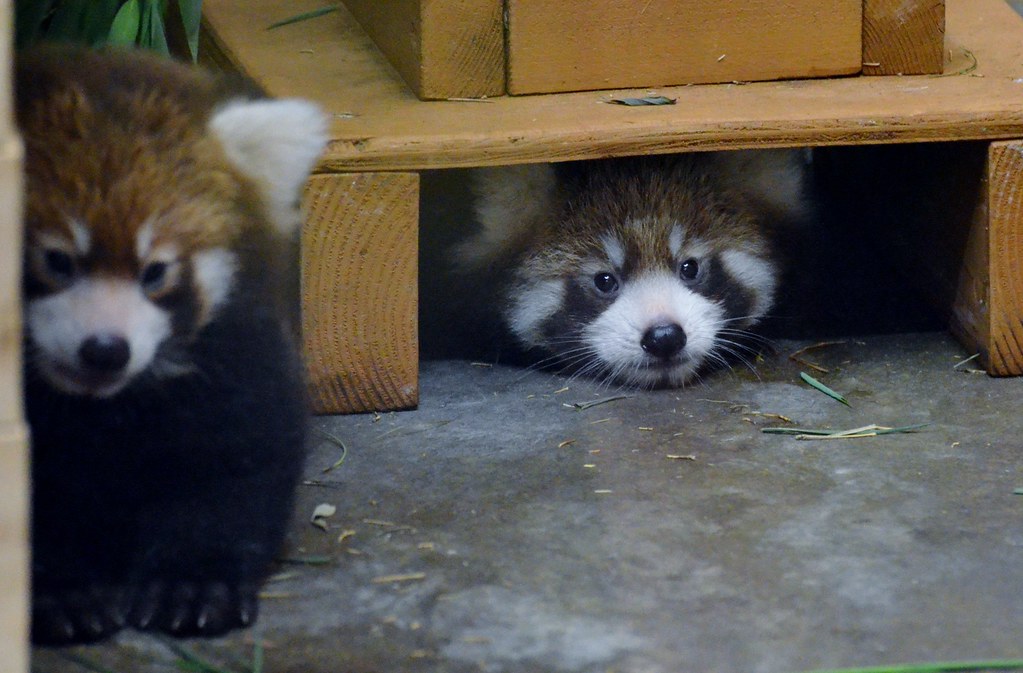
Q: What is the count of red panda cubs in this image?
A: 2